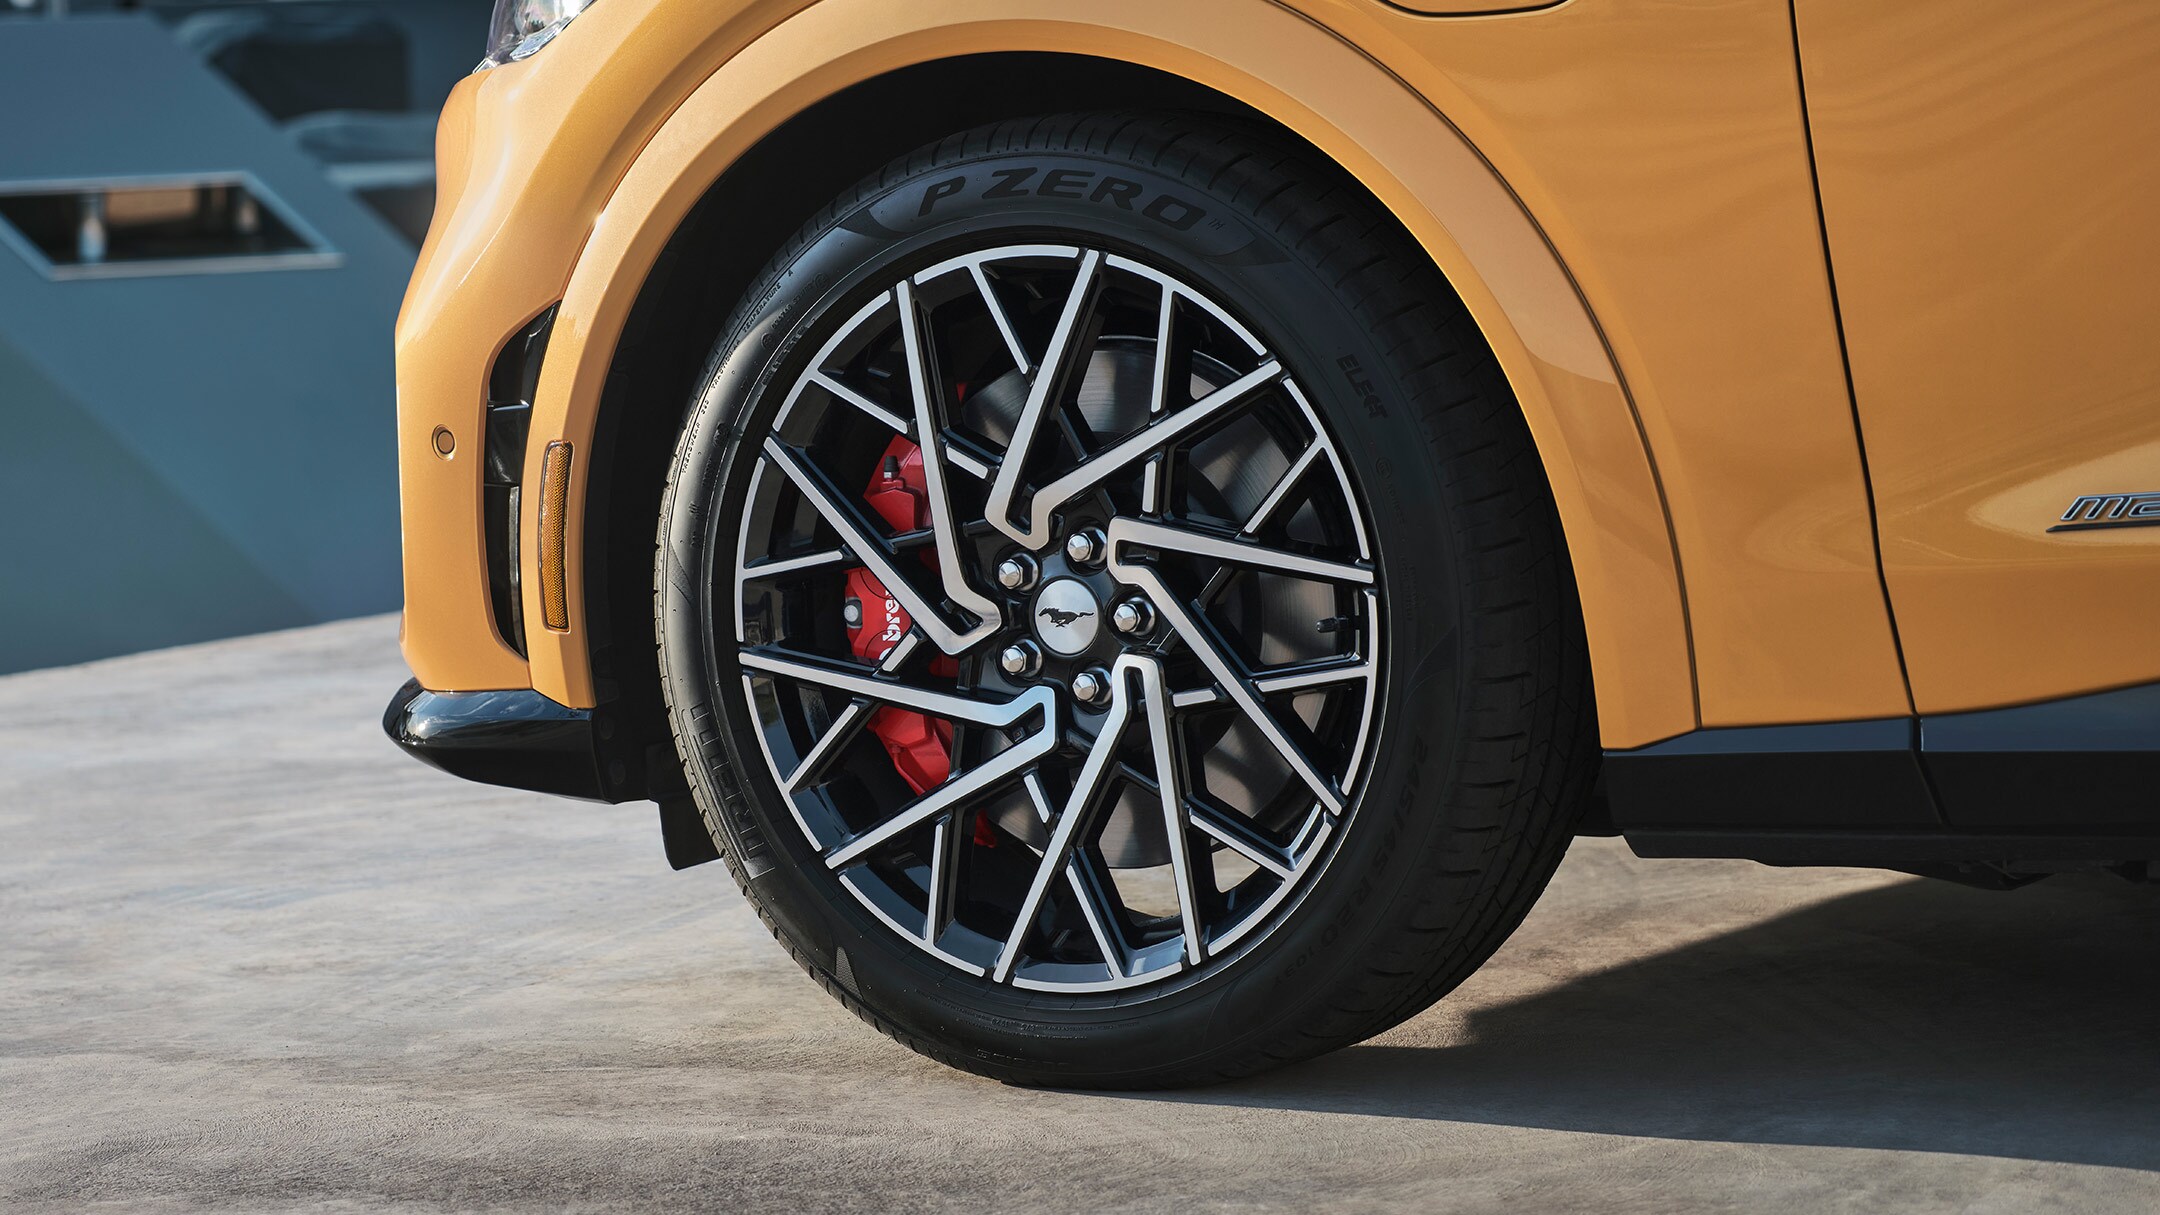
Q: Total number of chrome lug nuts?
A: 5